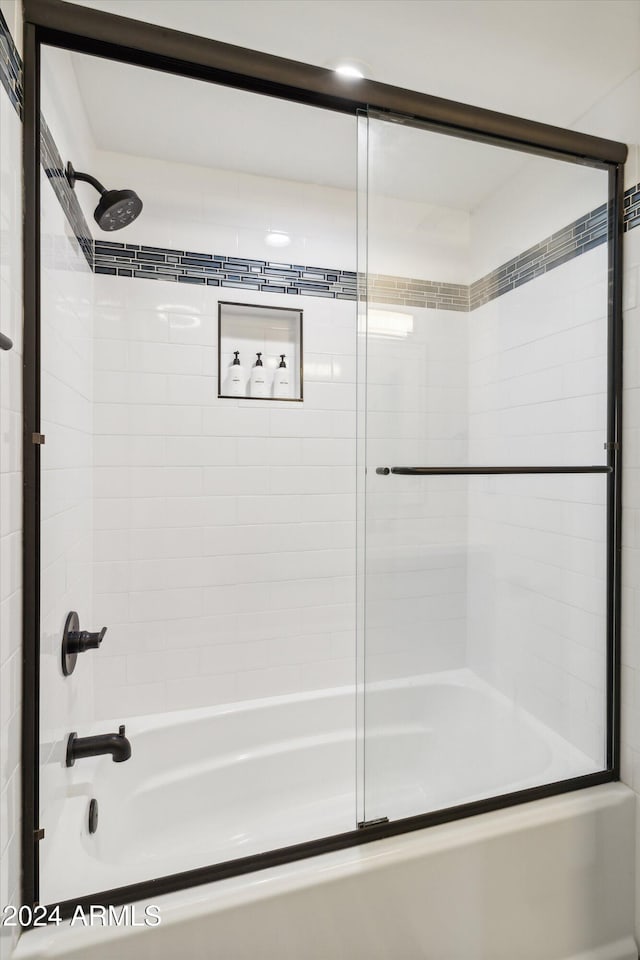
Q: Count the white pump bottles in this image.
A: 3